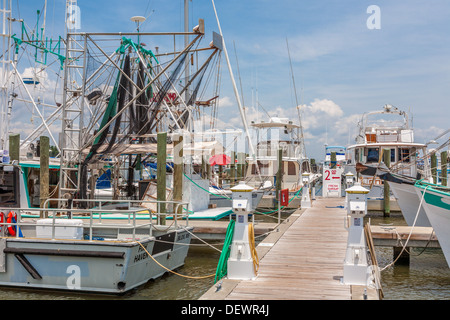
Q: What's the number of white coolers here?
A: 1